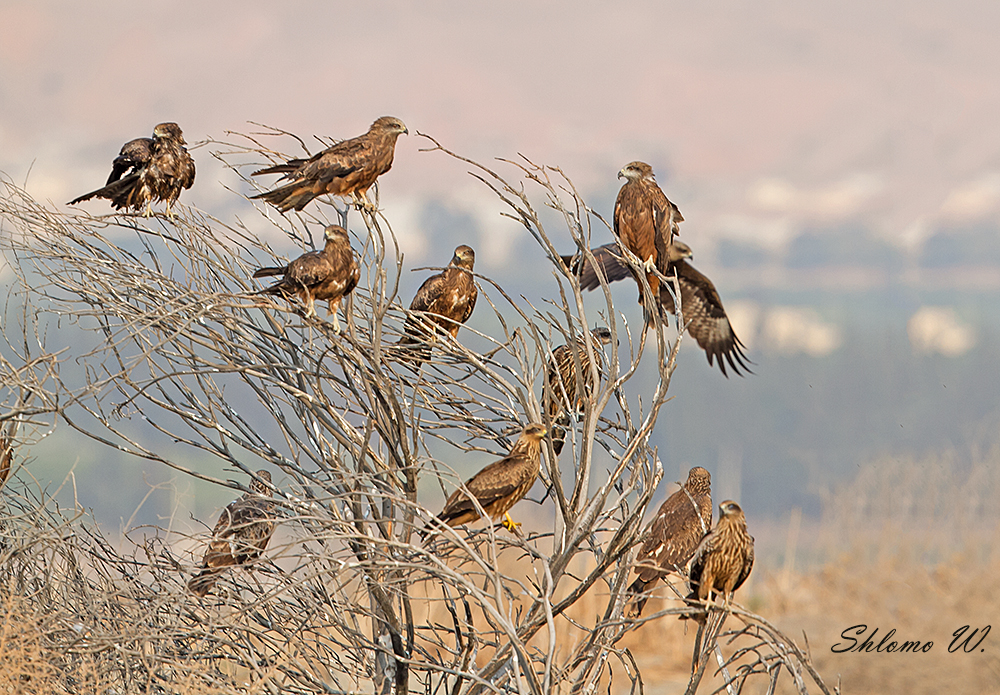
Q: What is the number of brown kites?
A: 11